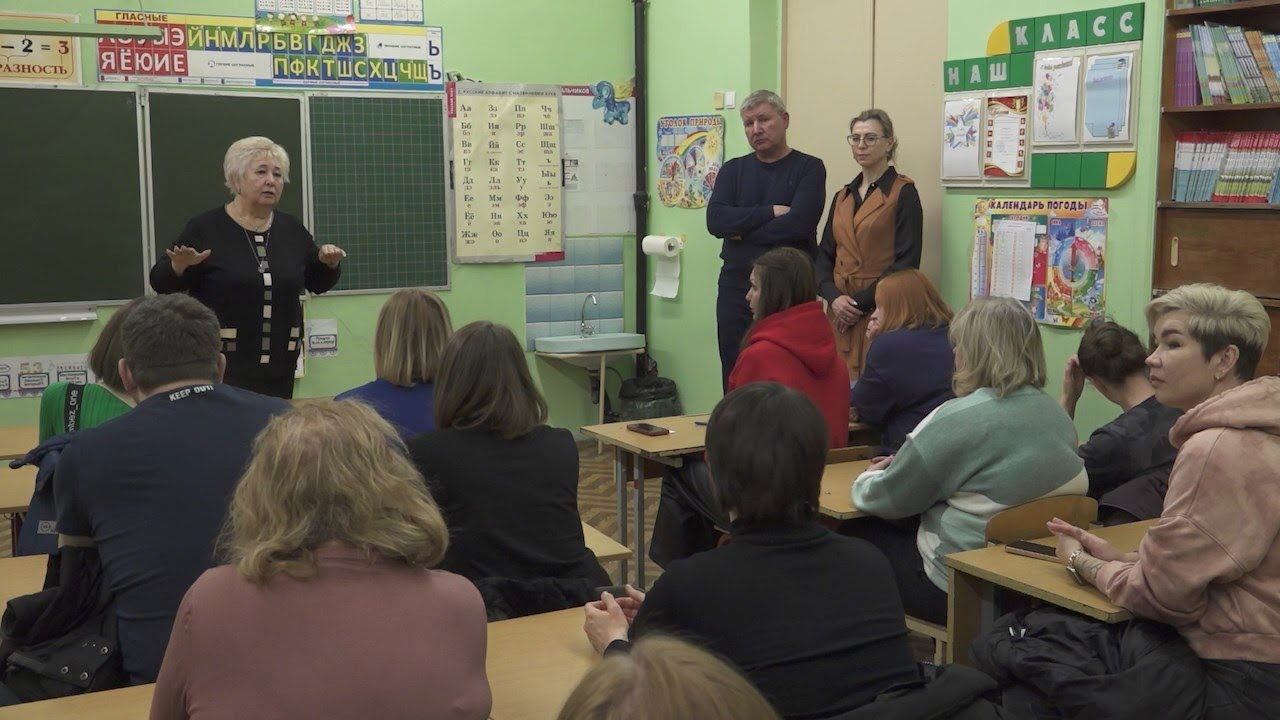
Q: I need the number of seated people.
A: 12